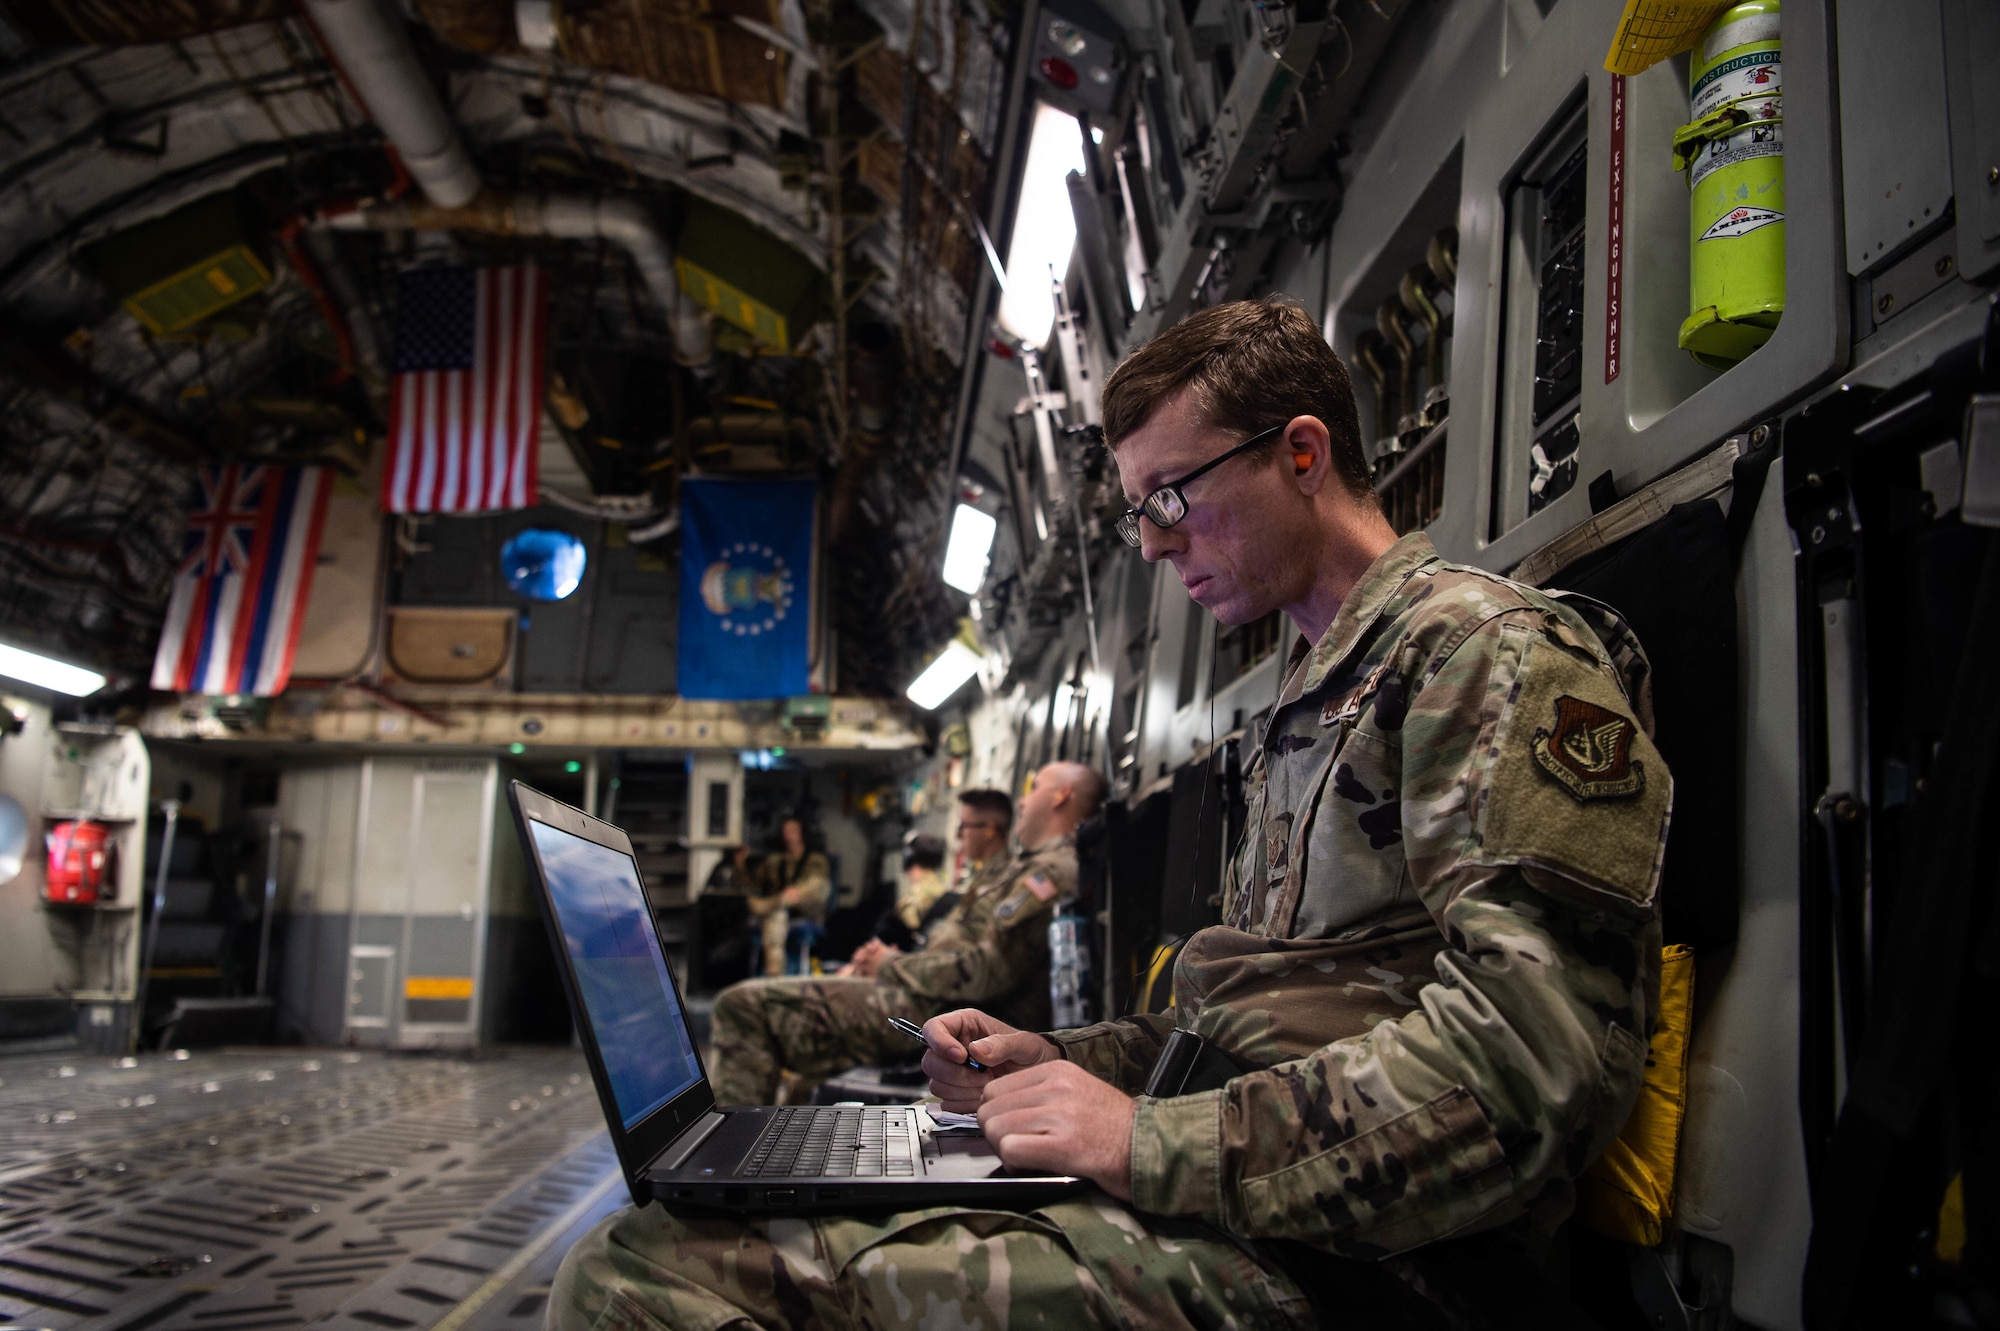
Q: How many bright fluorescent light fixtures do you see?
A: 4